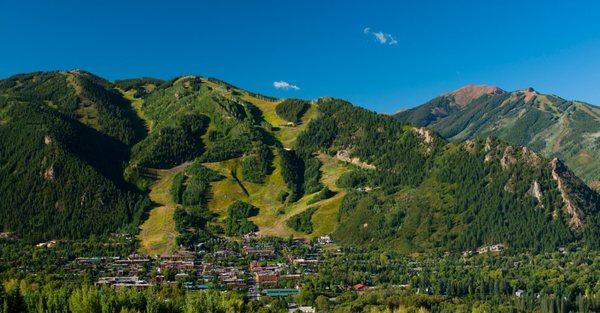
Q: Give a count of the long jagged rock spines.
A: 1